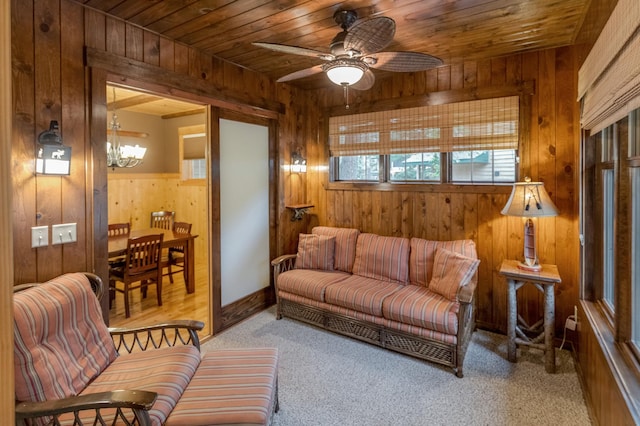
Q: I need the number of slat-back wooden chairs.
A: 4